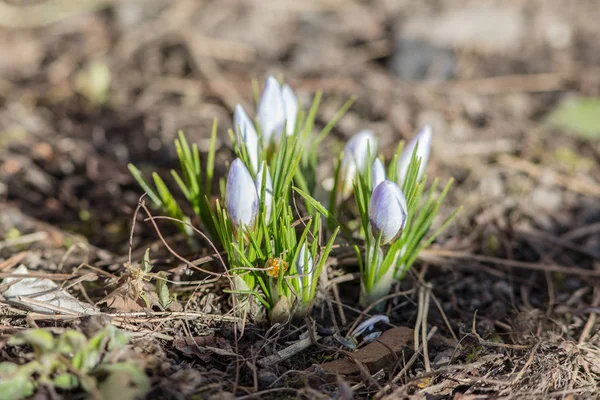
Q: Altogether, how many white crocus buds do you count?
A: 10